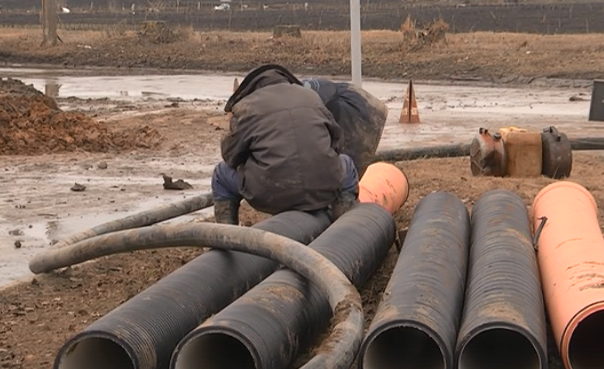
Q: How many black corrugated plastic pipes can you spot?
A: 4